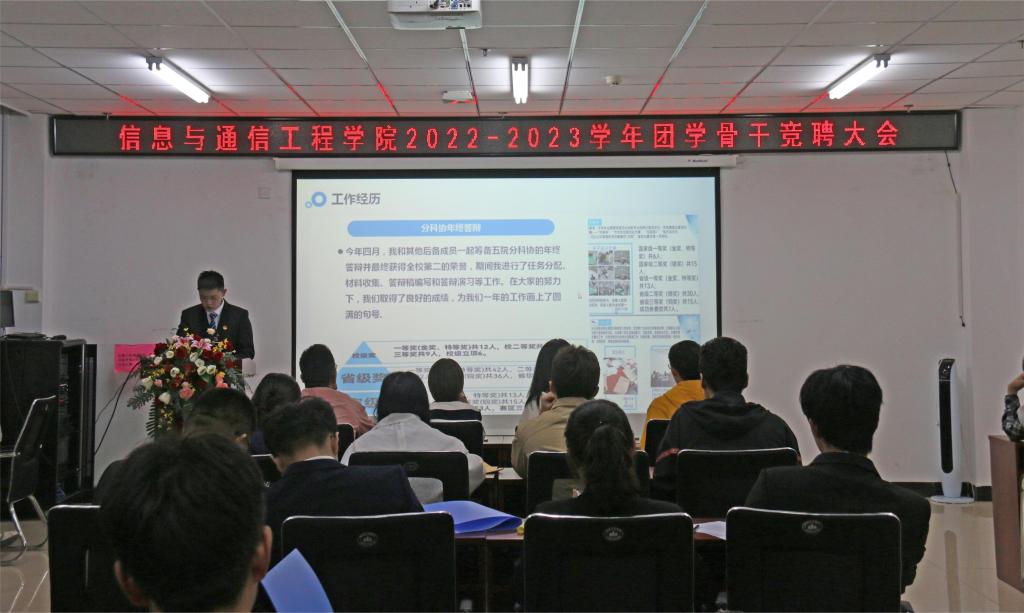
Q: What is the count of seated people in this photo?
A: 13